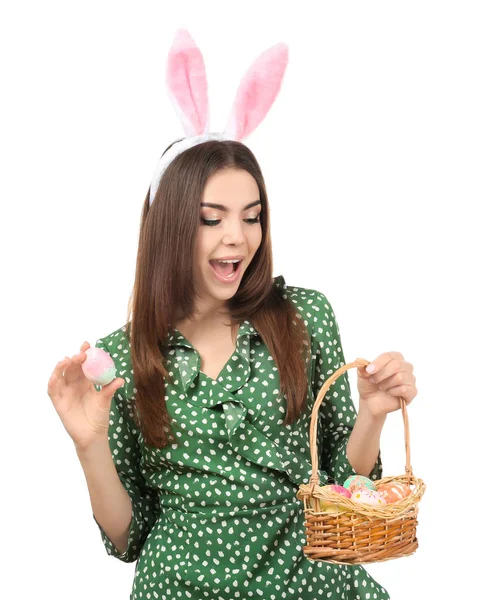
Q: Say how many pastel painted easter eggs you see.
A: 5